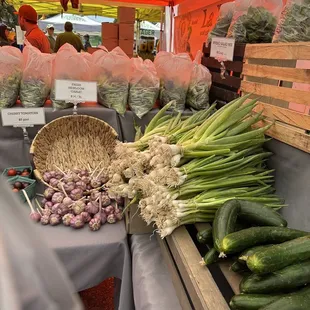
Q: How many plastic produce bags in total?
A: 10